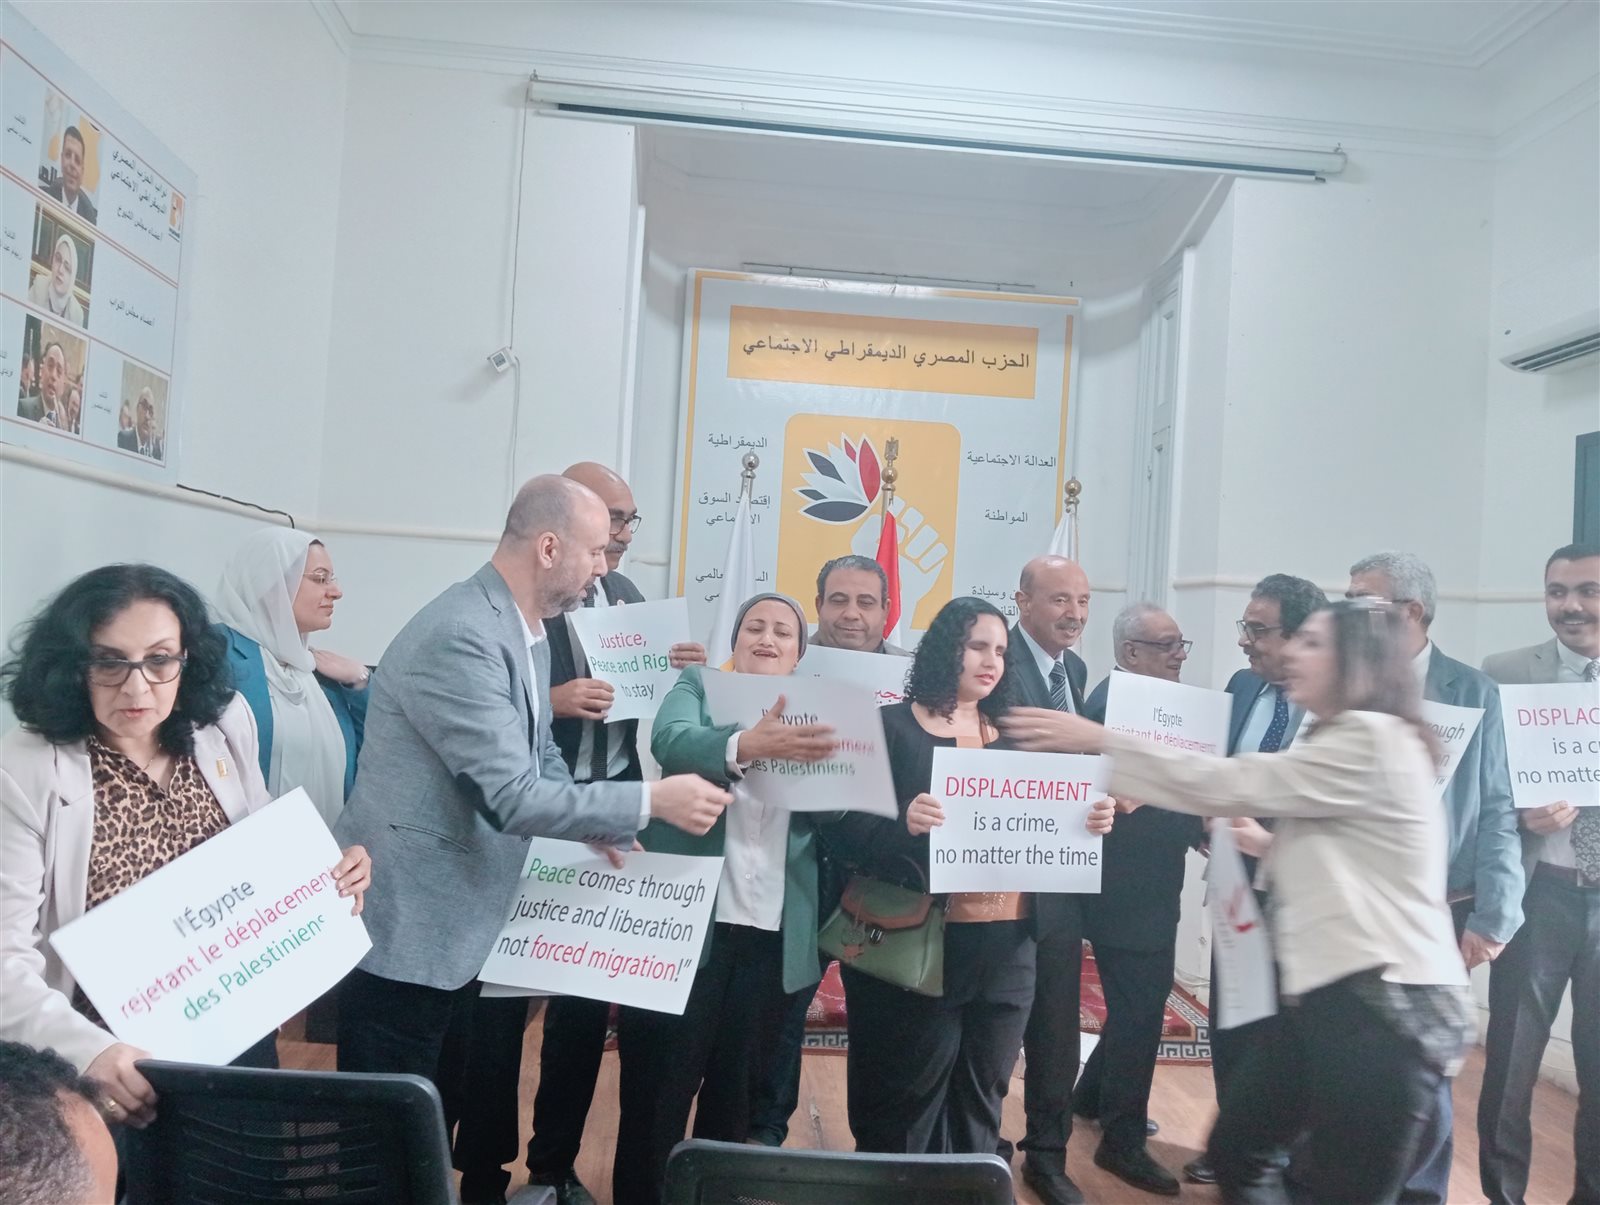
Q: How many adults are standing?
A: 13